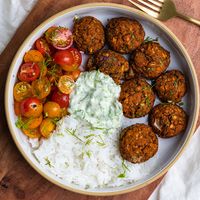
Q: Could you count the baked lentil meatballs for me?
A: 8